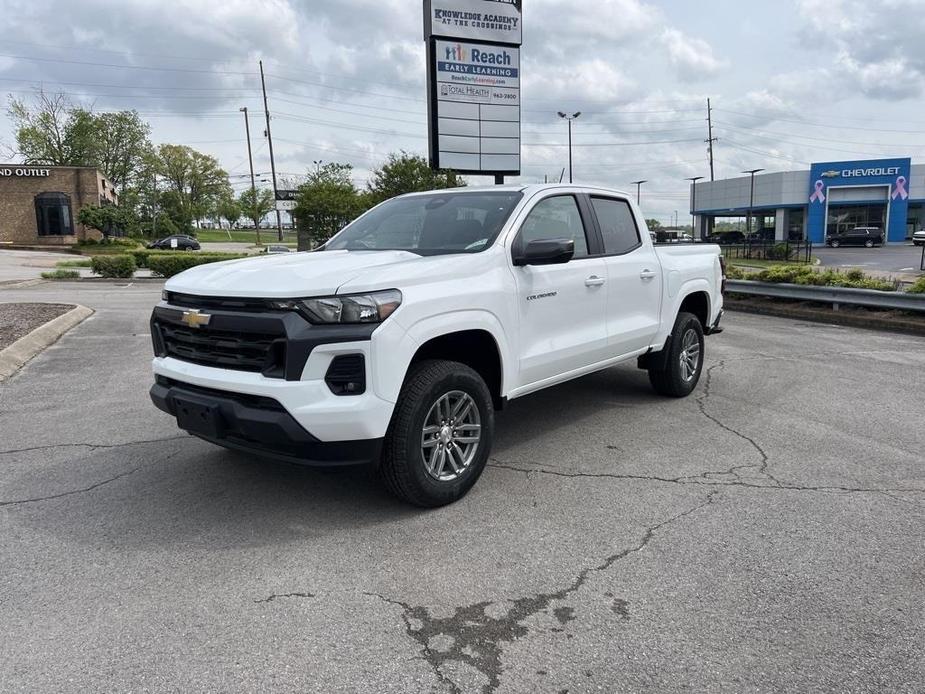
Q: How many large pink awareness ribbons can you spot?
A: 2